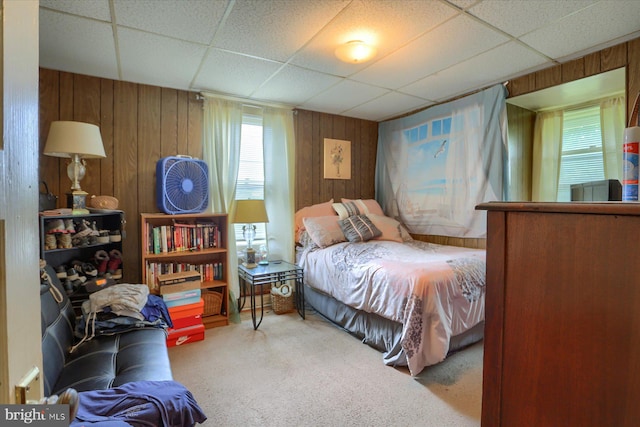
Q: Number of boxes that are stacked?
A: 5